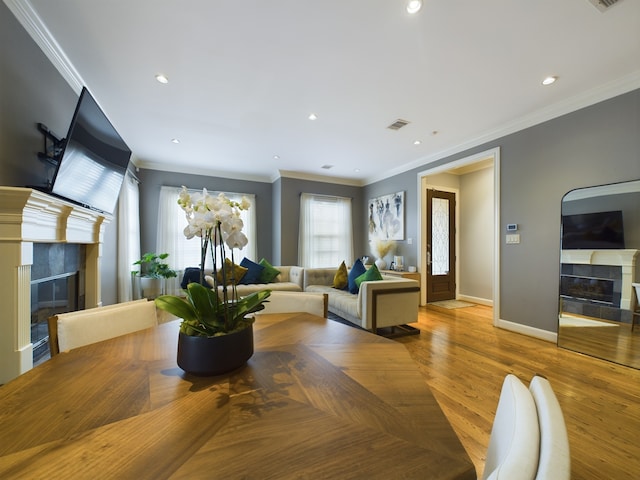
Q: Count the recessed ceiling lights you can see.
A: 8